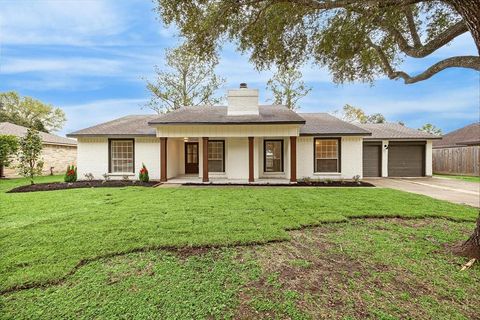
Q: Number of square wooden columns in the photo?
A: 4